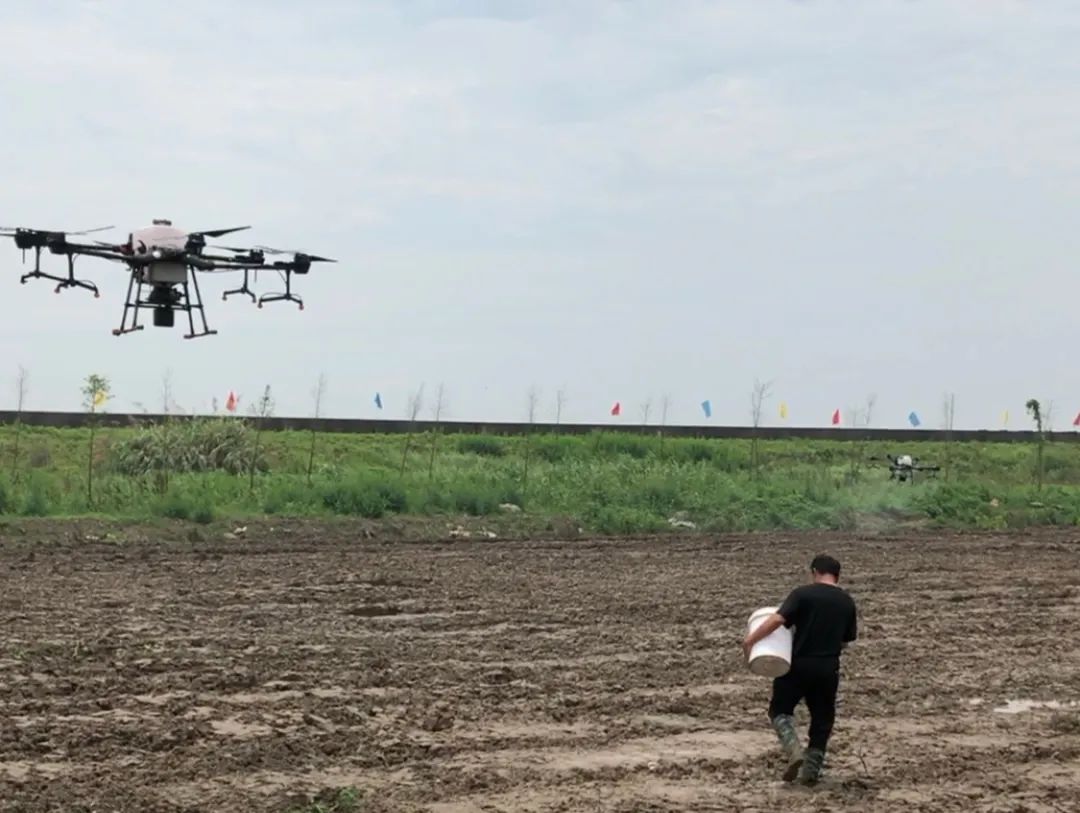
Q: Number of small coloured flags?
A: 10